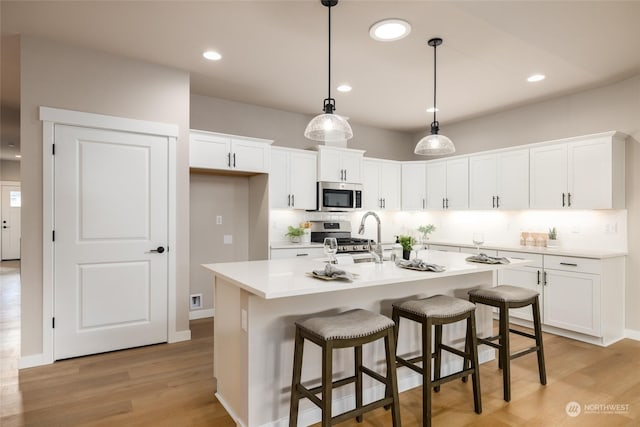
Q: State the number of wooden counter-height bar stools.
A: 3